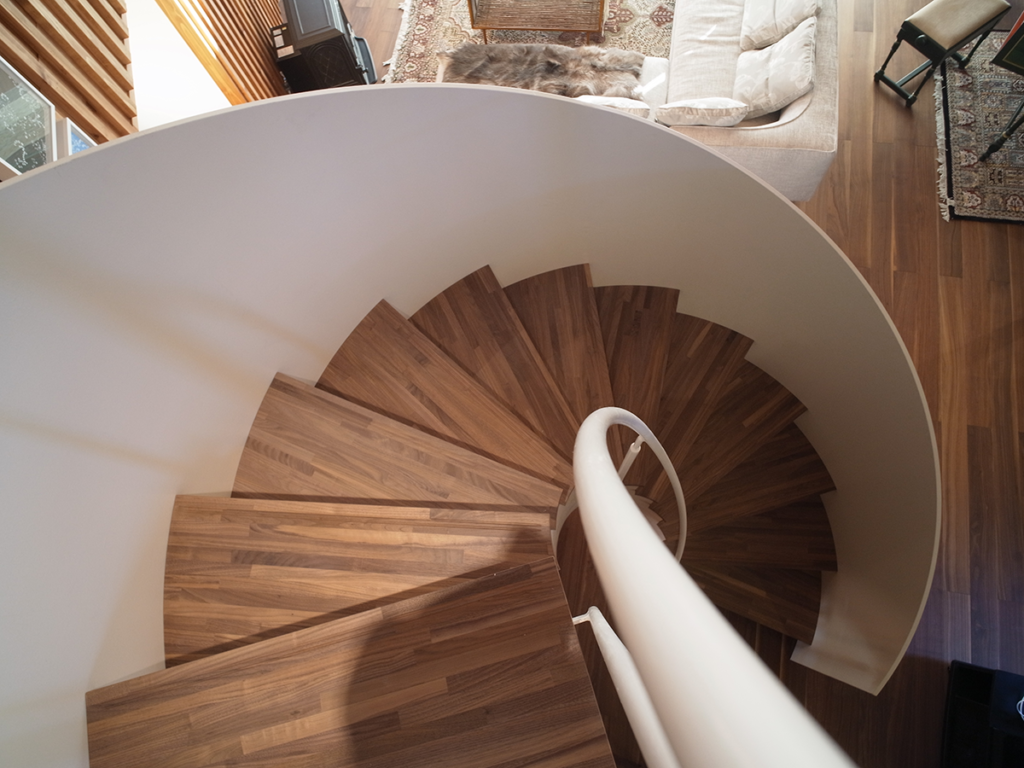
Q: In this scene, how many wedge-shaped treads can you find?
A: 12